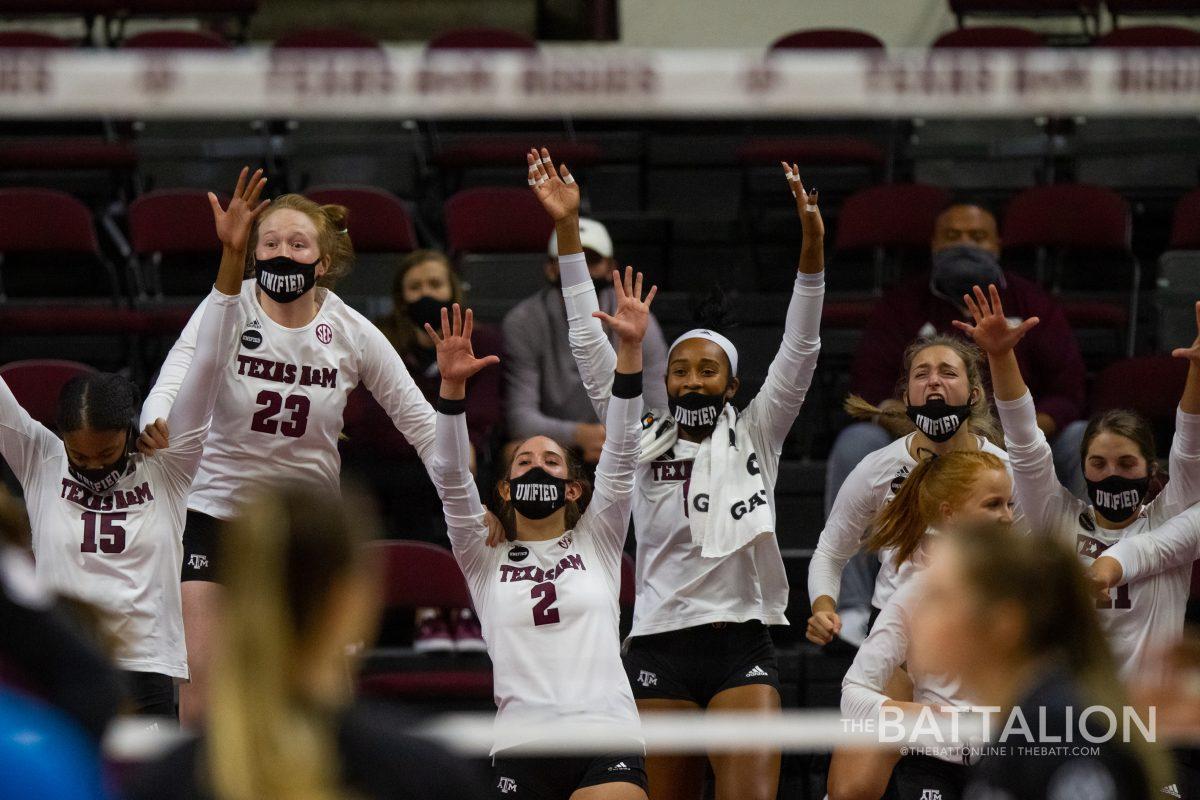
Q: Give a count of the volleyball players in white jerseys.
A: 7